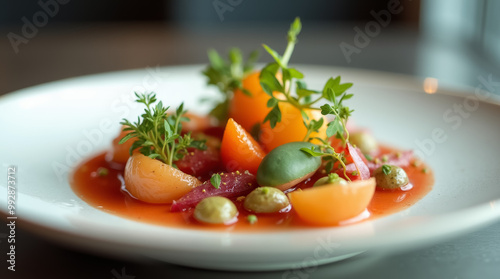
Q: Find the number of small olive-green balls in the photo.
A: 5